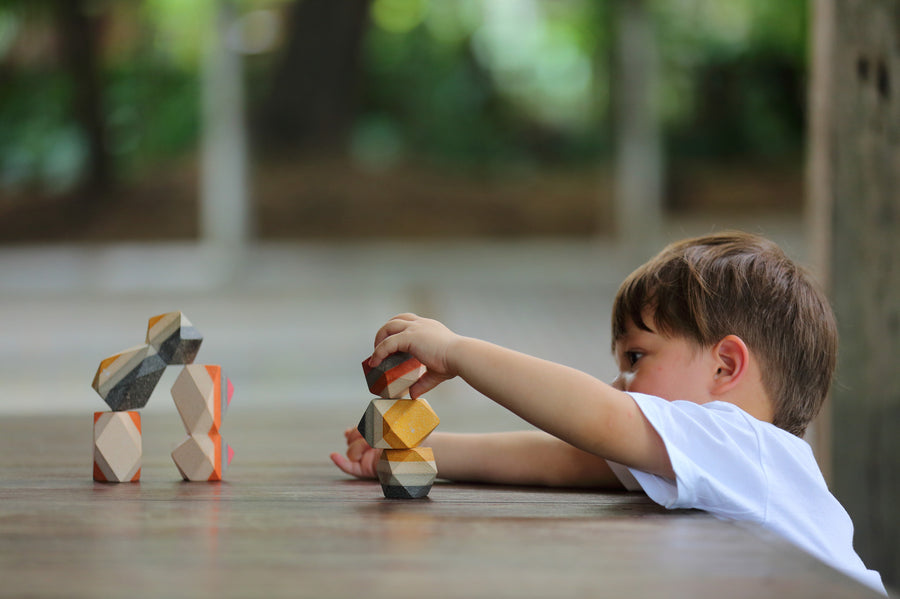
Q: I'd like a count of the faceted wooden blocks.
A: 8